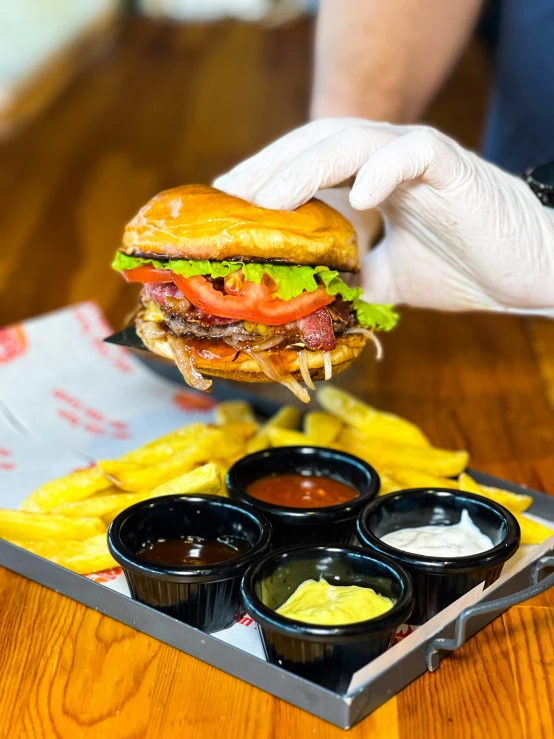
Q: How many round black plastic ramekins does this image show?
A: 4